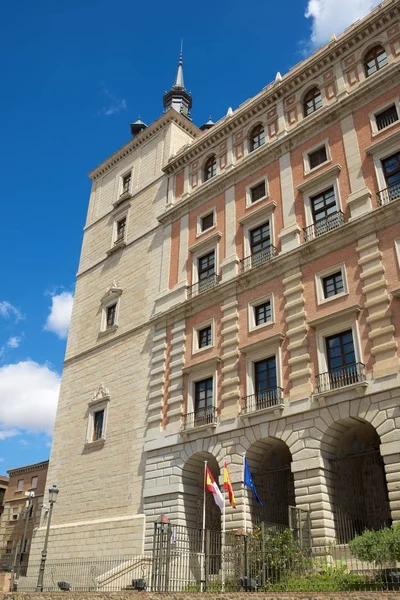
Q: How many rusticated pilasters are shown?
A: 5